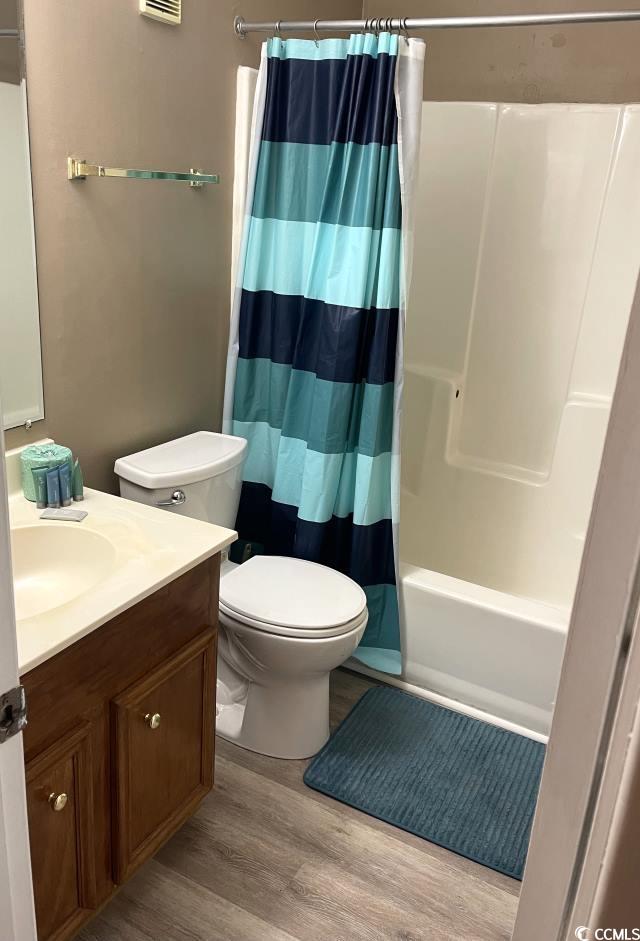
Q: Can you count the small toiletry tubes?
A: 4